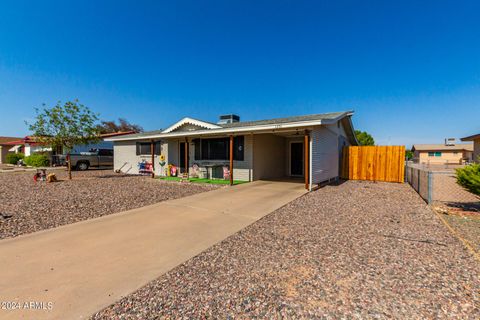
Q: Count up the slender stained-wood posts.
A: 4